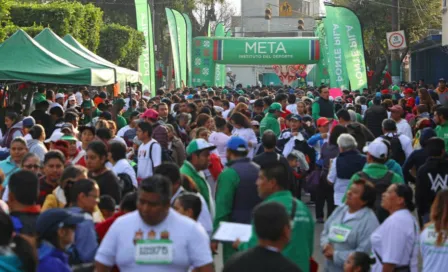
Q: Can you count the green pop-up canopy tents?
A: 3